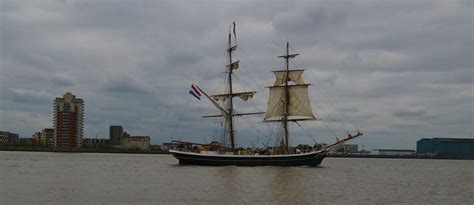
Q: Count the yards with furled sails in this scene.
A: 4